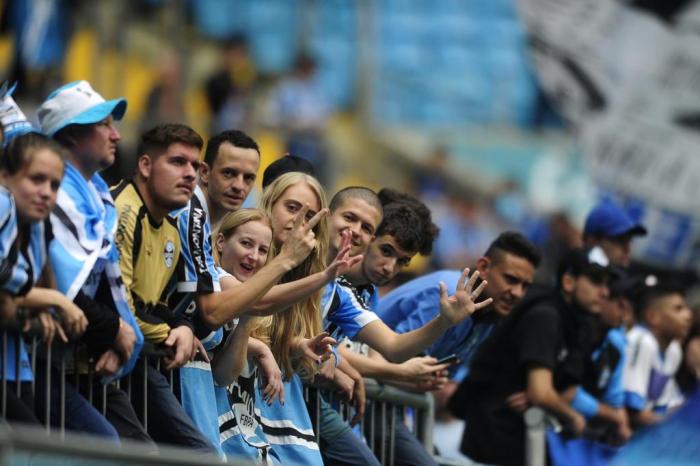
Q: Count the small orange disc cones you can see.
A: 0